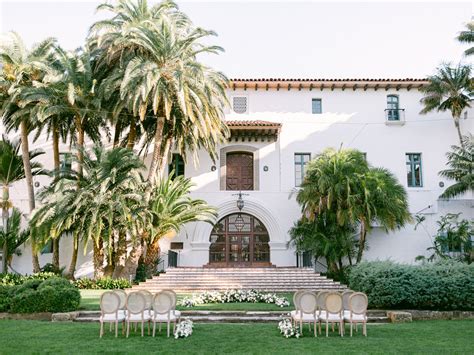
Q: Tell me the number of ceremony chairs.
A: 12